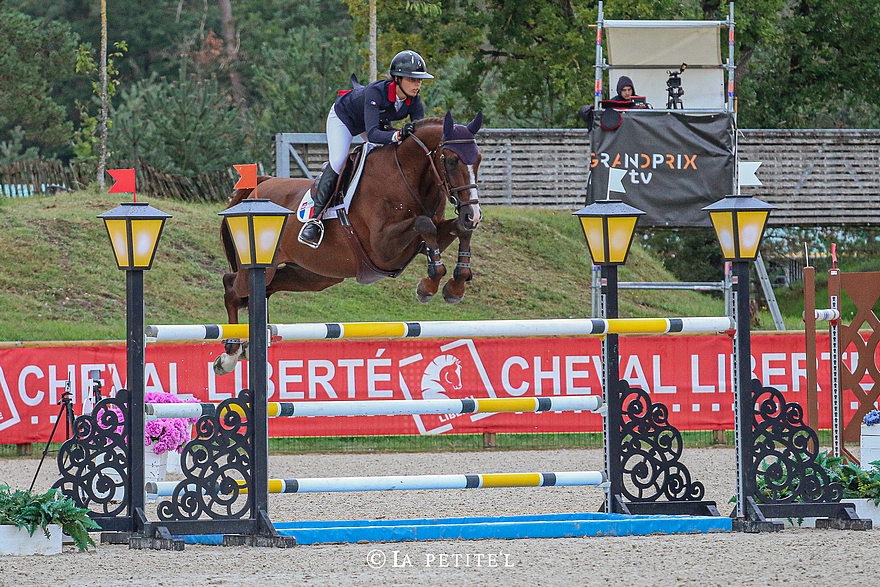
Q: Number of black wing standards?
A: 4